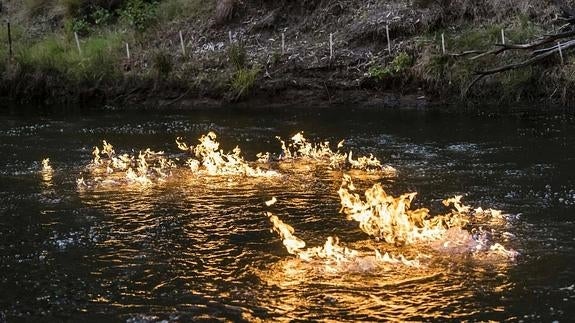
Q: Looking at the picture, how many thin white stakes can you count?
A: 10